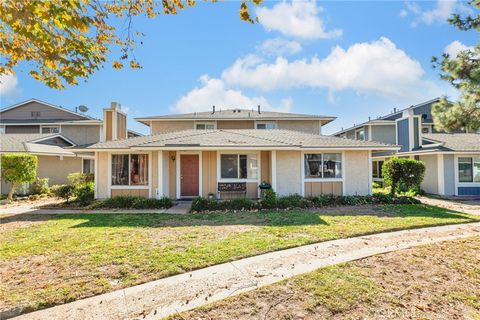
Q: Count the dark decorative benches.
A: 1